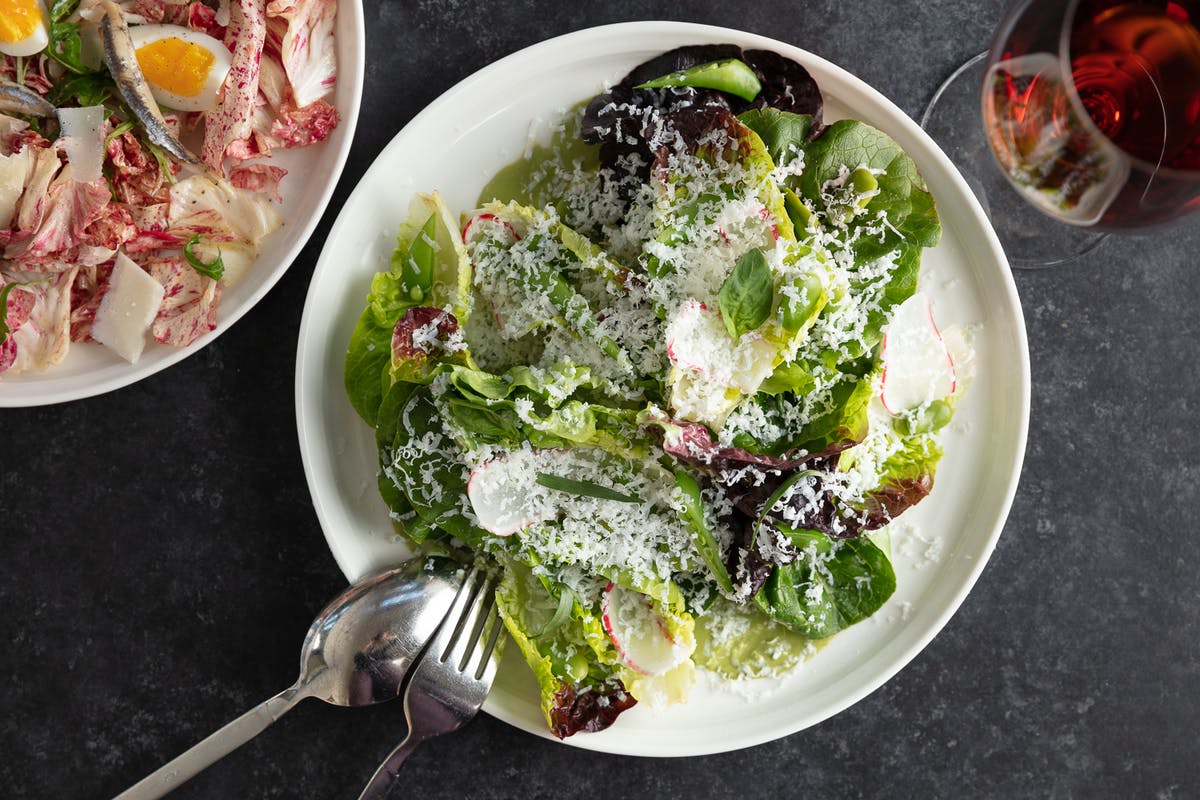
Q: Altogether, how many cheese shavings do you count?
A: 3